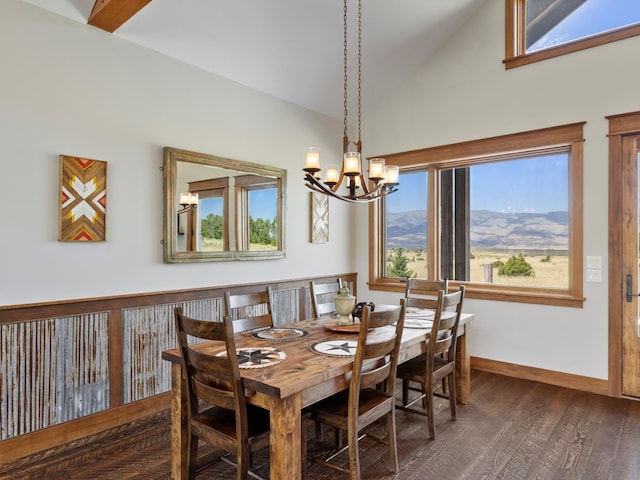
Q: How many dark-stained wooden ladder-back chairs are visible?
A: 6